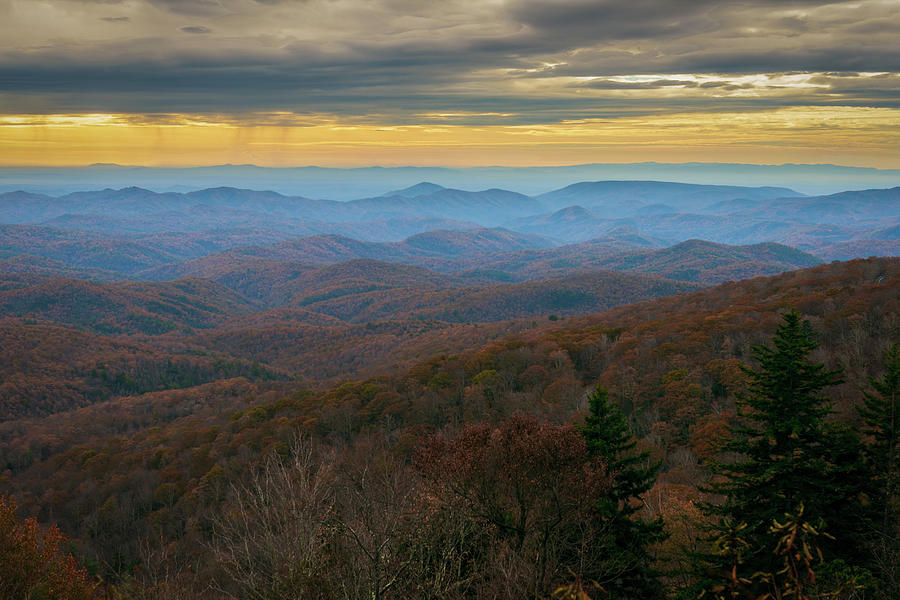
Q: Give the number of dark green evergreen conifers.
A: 3